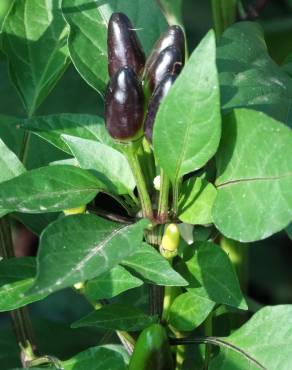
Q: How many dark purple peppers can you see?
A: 5